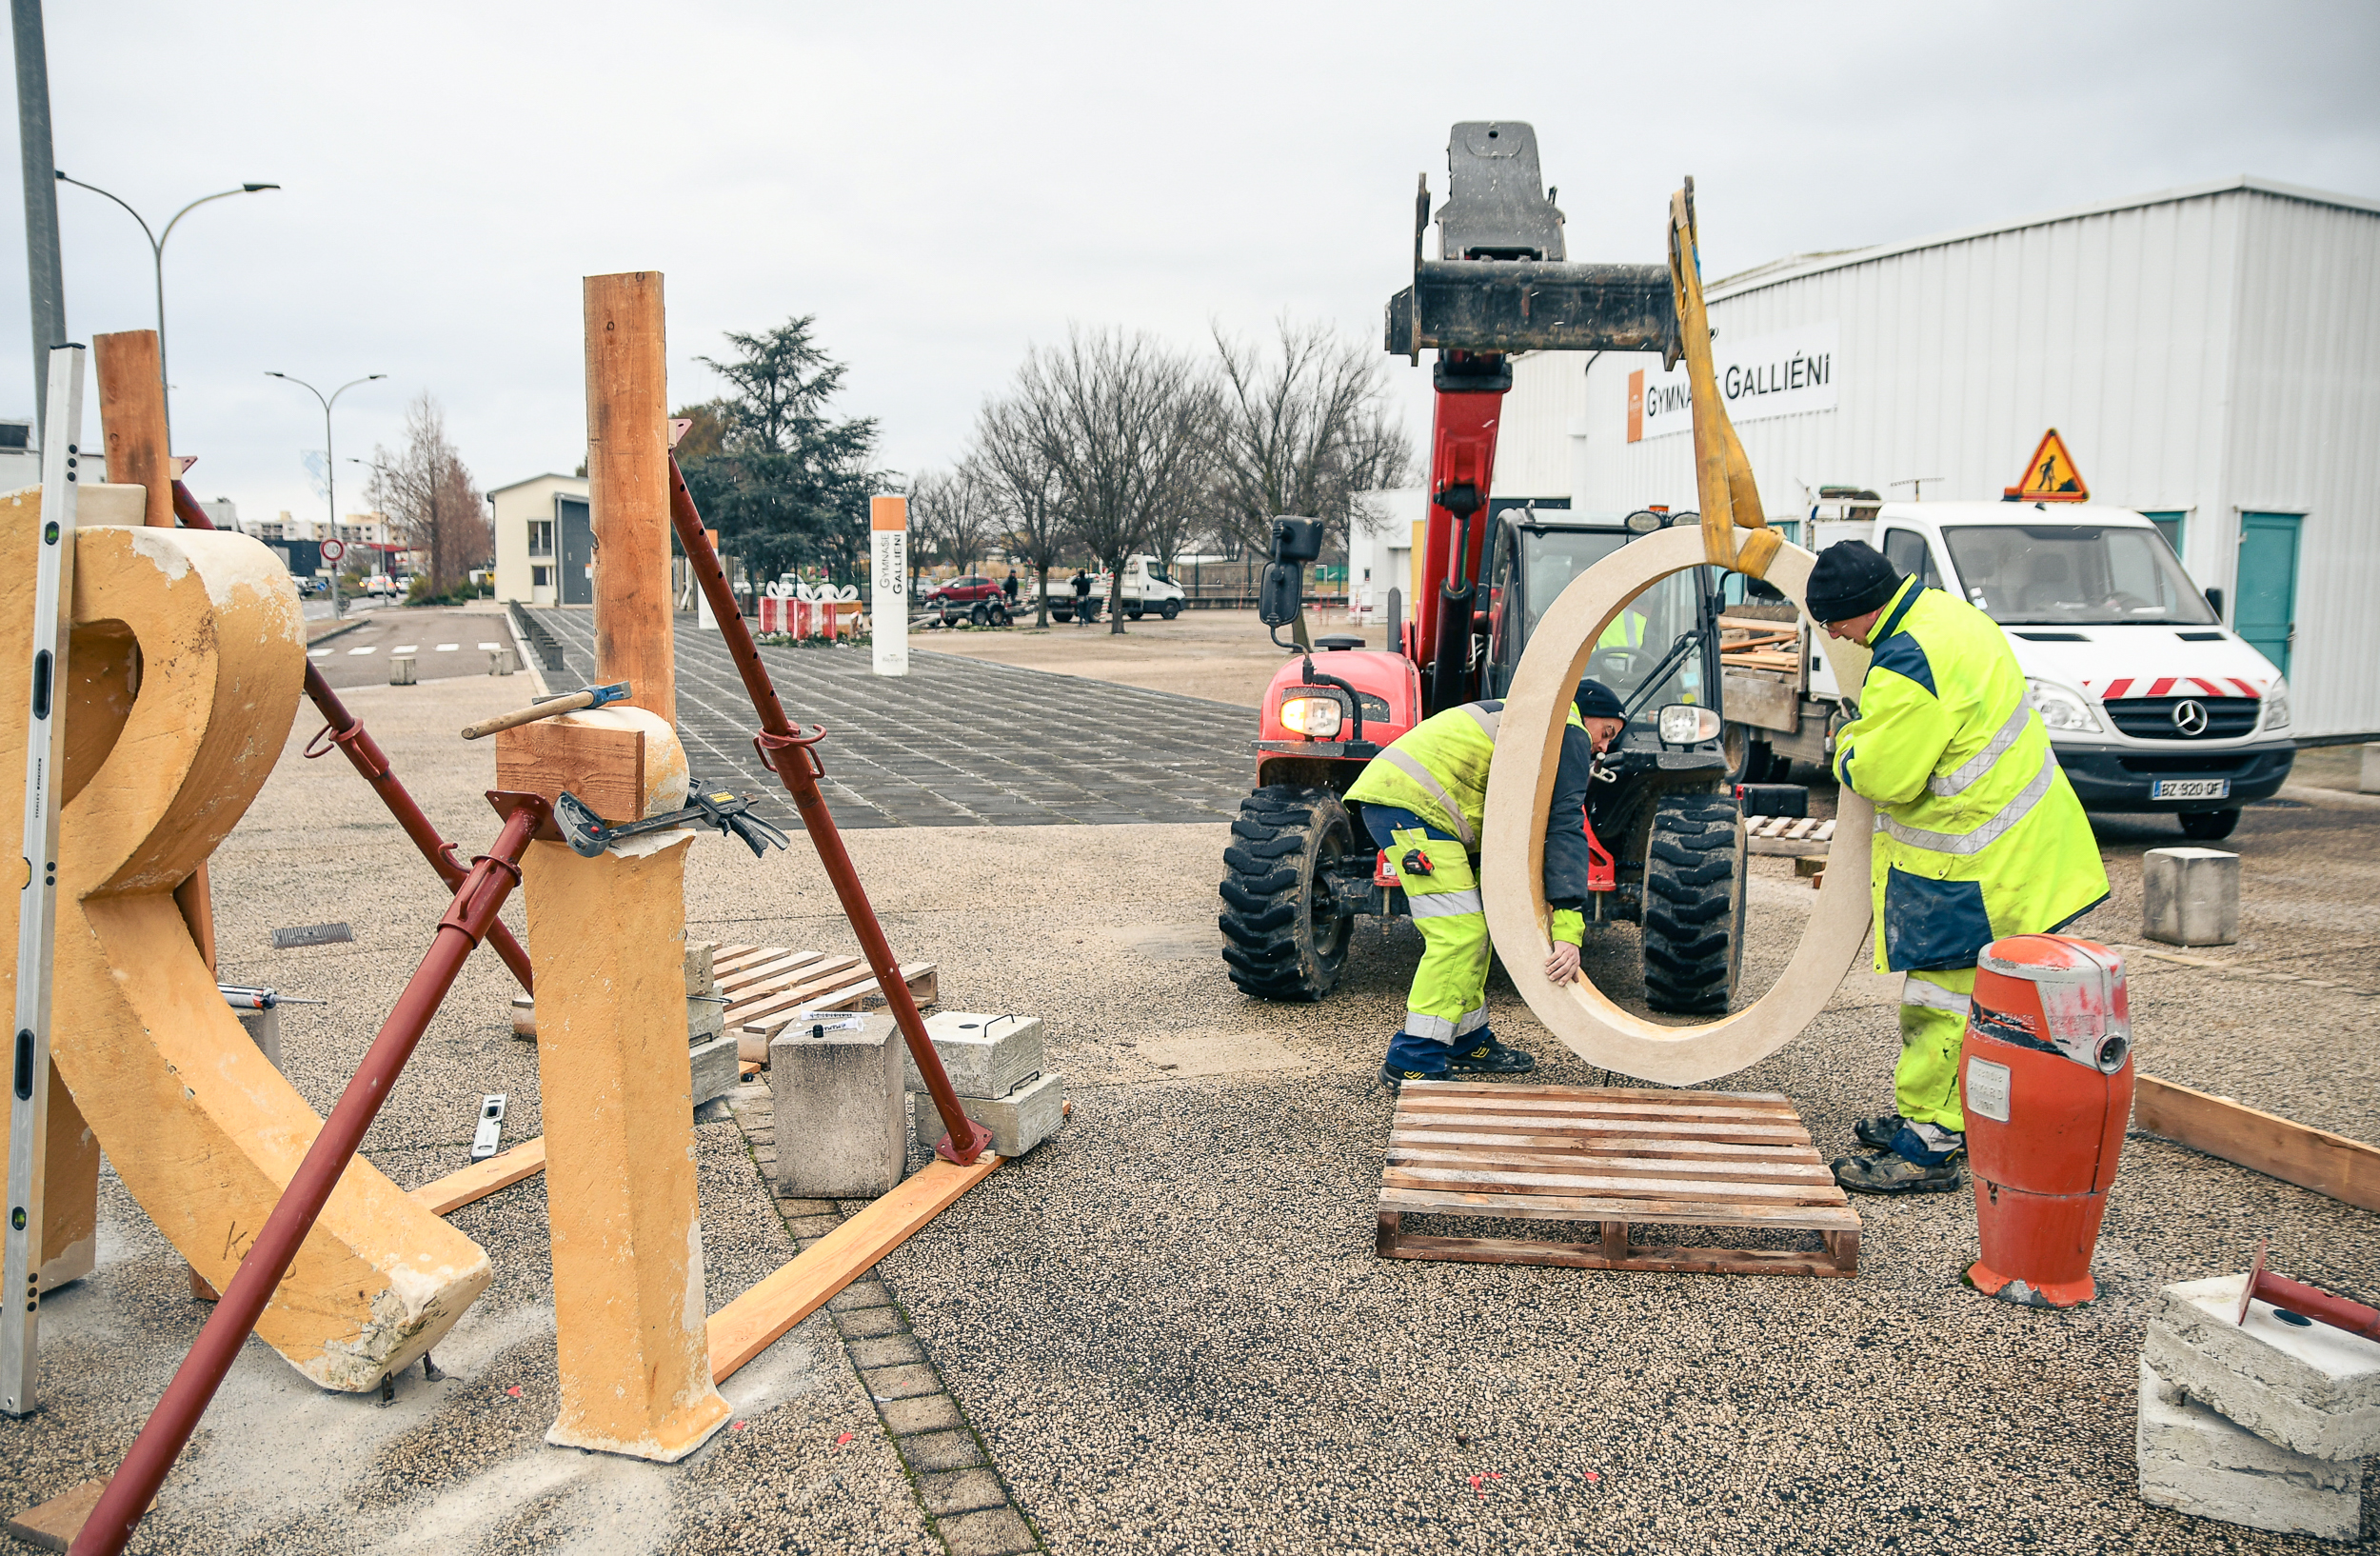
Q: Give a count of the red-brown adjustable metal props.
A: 4